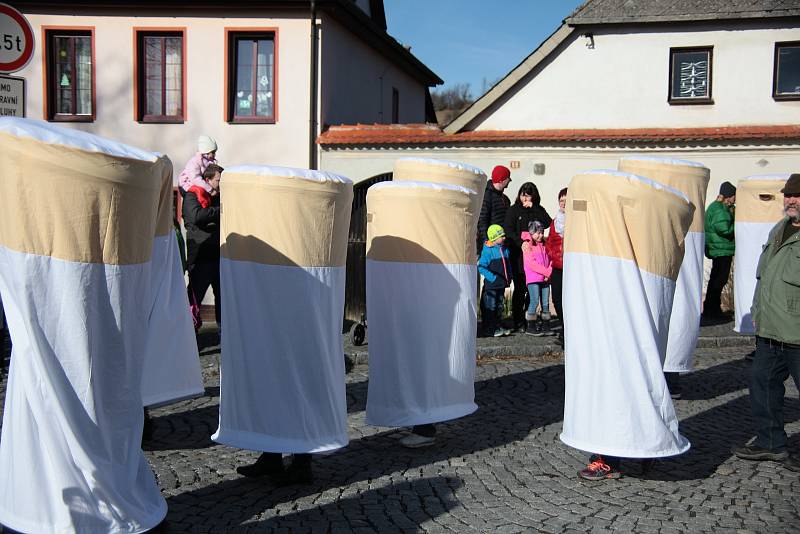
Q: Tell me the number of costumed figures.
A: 8